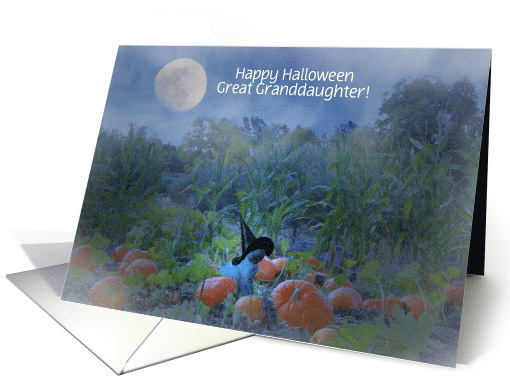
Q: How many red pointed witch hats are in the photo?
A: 0